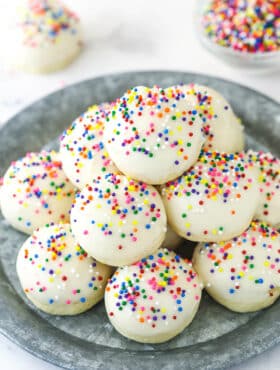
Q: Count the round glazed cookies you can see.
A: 11